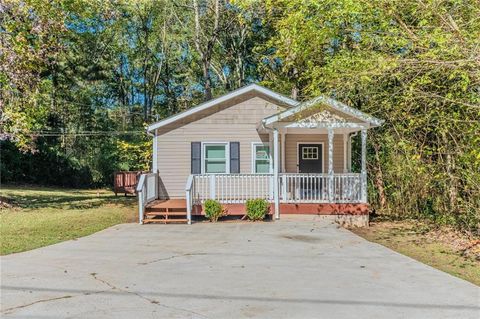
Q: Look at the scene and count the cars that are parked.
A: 0